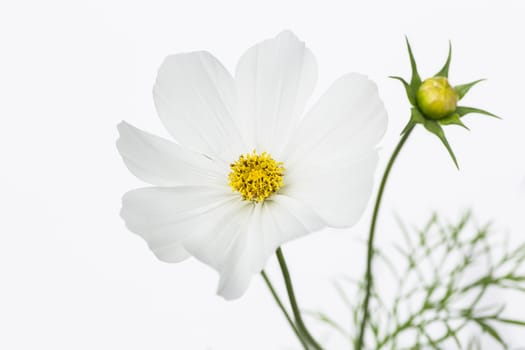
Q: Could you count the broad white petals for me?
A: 8